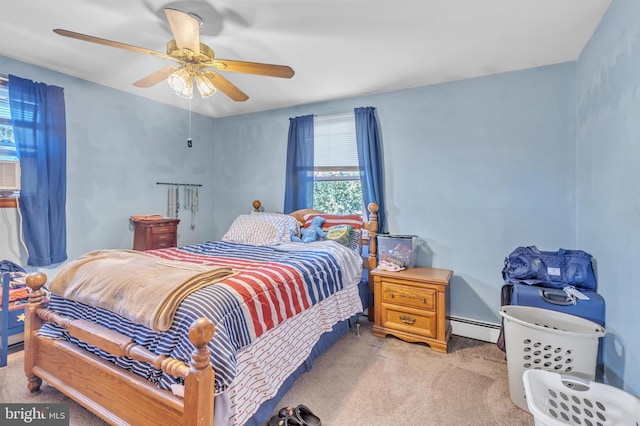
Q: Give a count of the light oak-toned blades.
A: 5